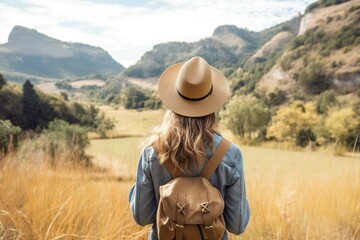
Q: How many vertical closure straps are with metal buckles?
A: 2